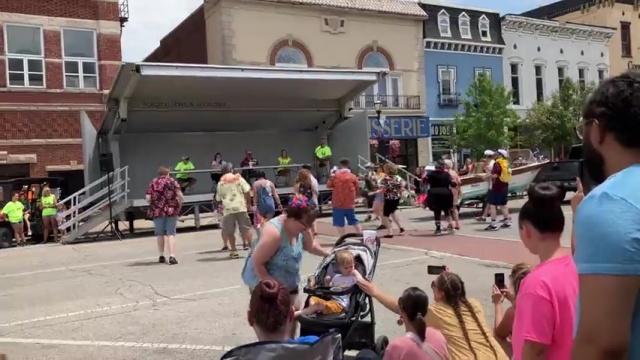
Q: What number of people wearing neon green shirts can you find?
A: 5